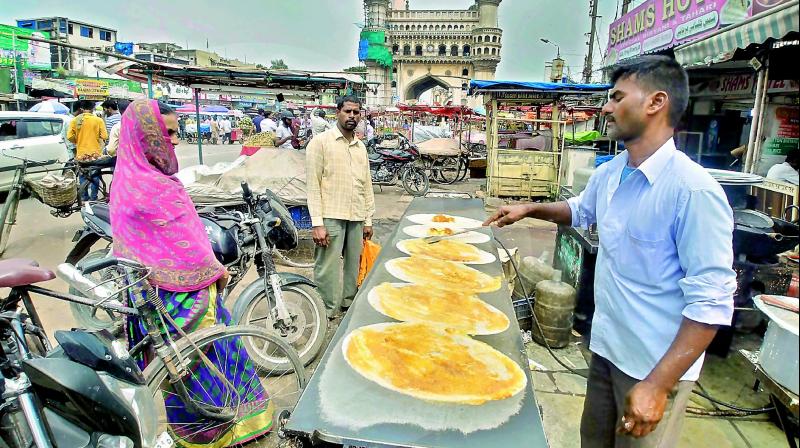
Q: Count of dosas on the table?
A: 6